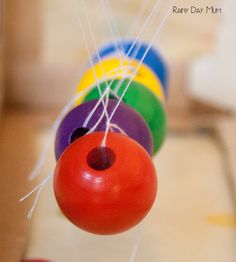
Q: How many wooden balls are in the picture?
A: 5